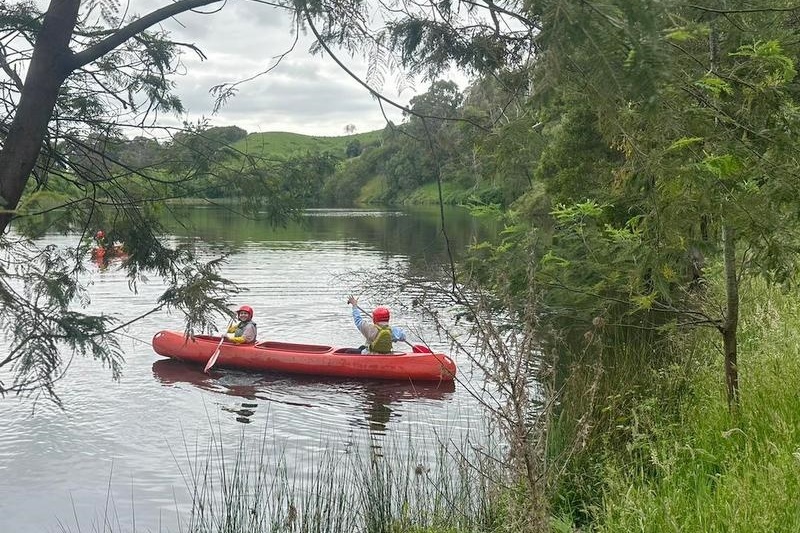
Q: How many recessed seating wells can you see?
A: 3